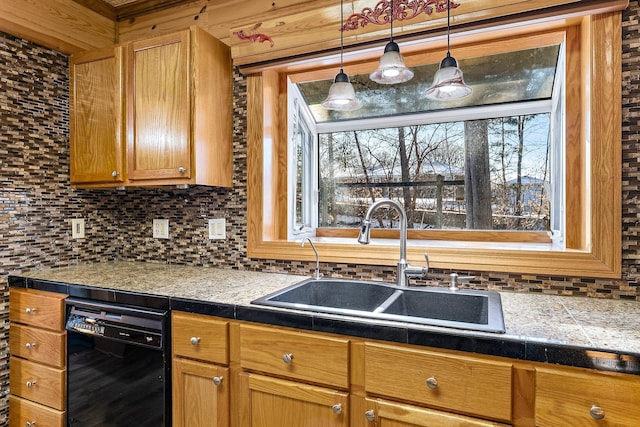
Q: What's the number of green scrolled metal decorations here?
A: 0